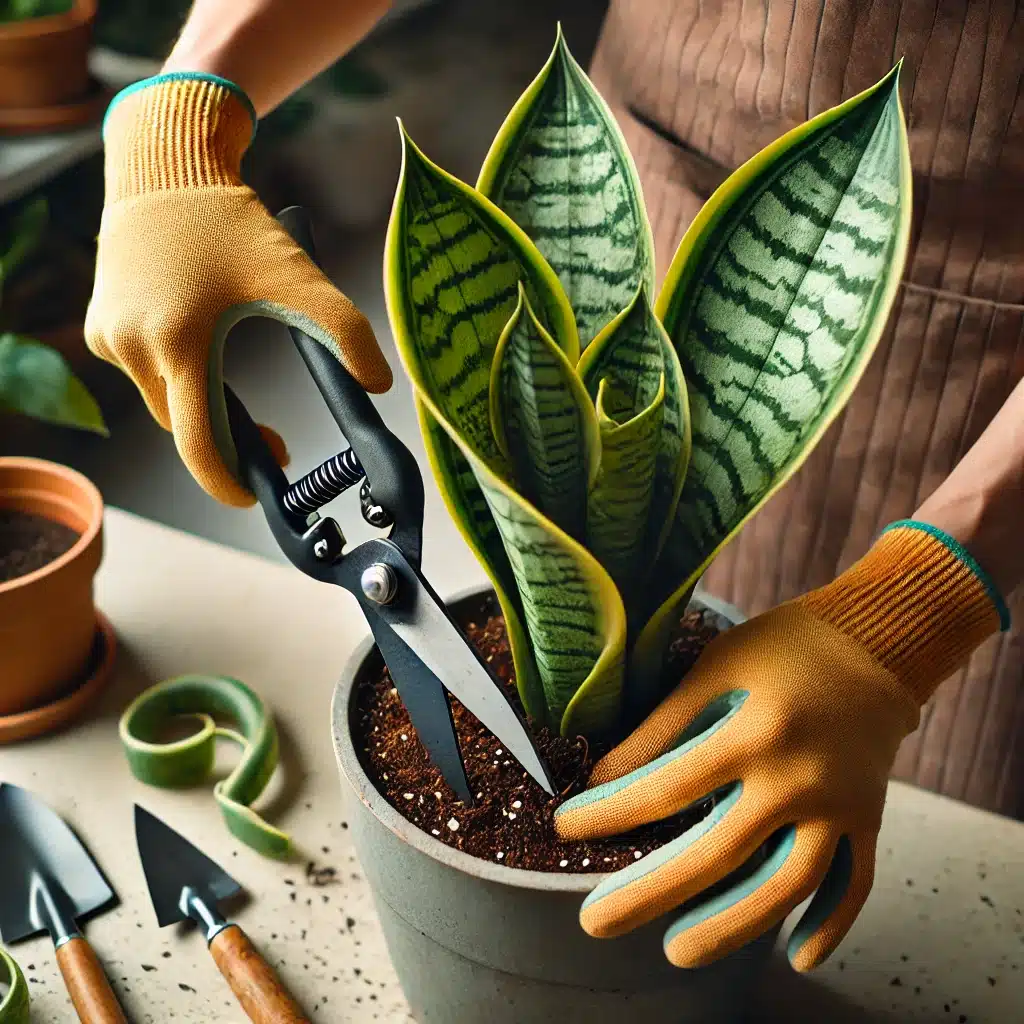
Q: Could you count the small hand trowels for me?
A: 2